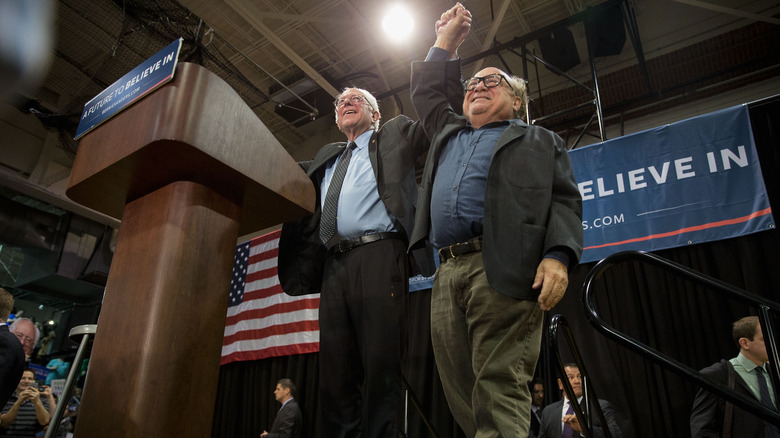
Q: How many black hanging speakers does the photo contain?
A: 2